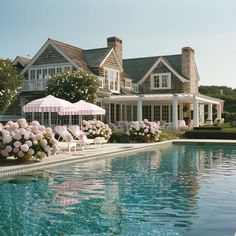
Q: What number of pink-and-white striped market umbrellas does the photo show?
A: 2